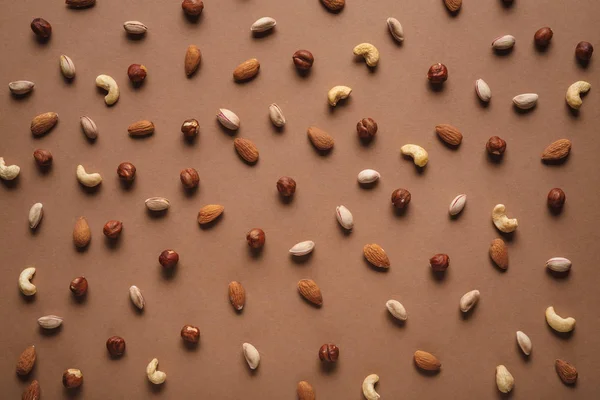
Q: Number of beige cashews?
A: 13